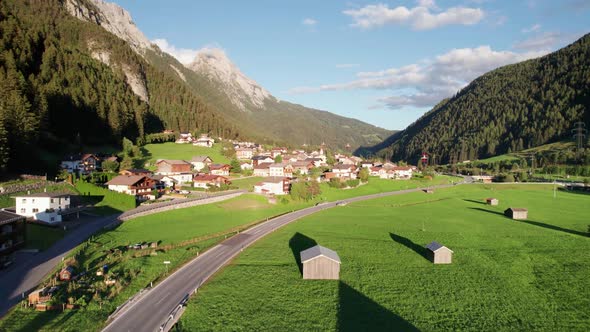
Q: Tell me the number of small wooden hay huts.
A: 4